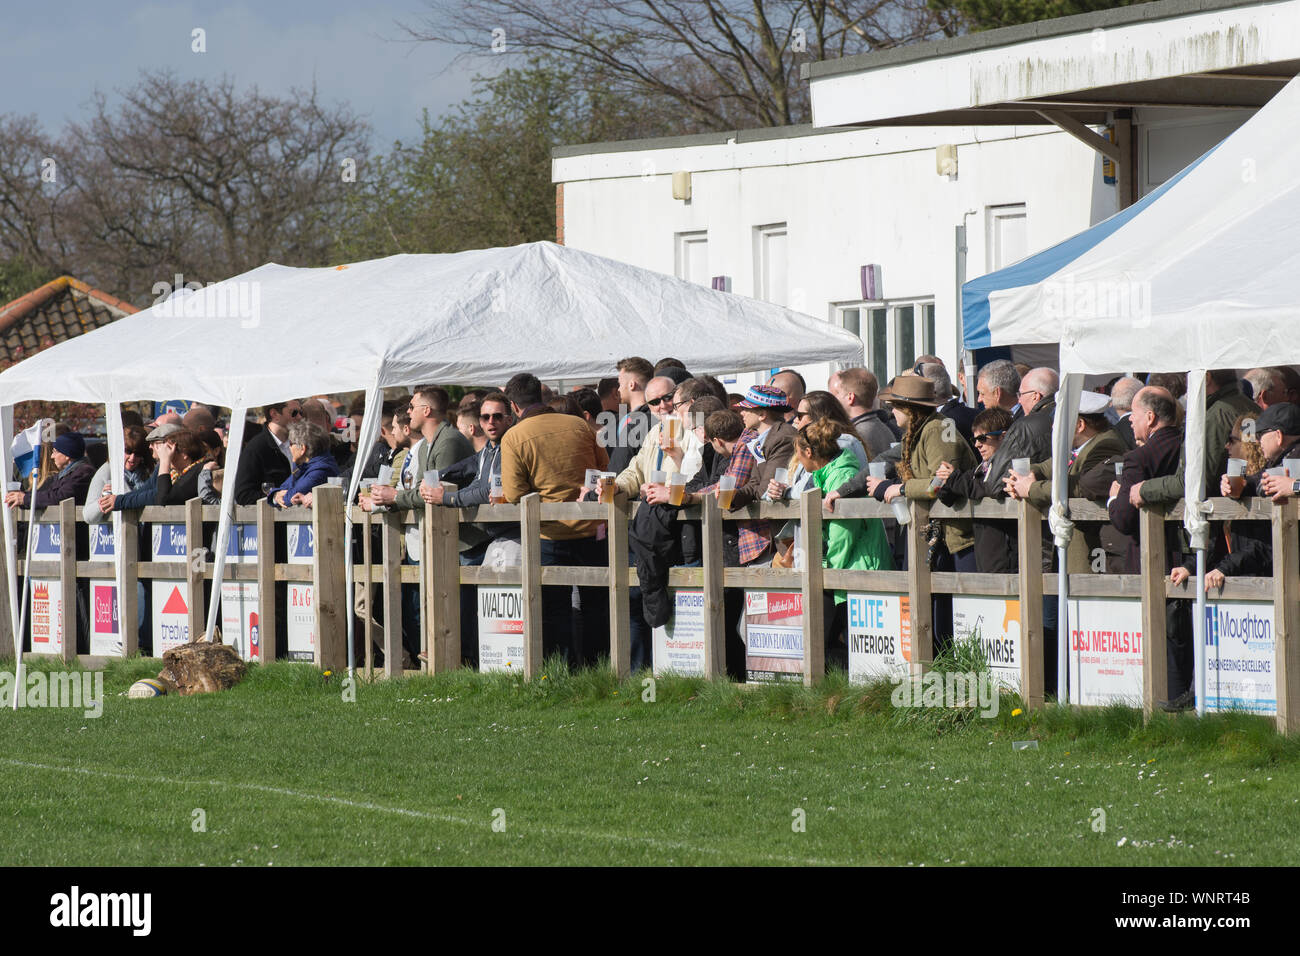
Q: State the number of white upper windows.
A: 3